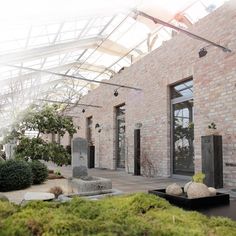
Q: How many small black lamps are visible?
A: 3